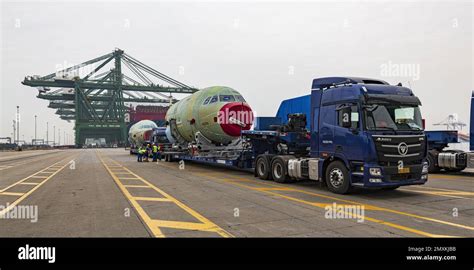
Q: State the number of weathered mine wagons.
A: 0